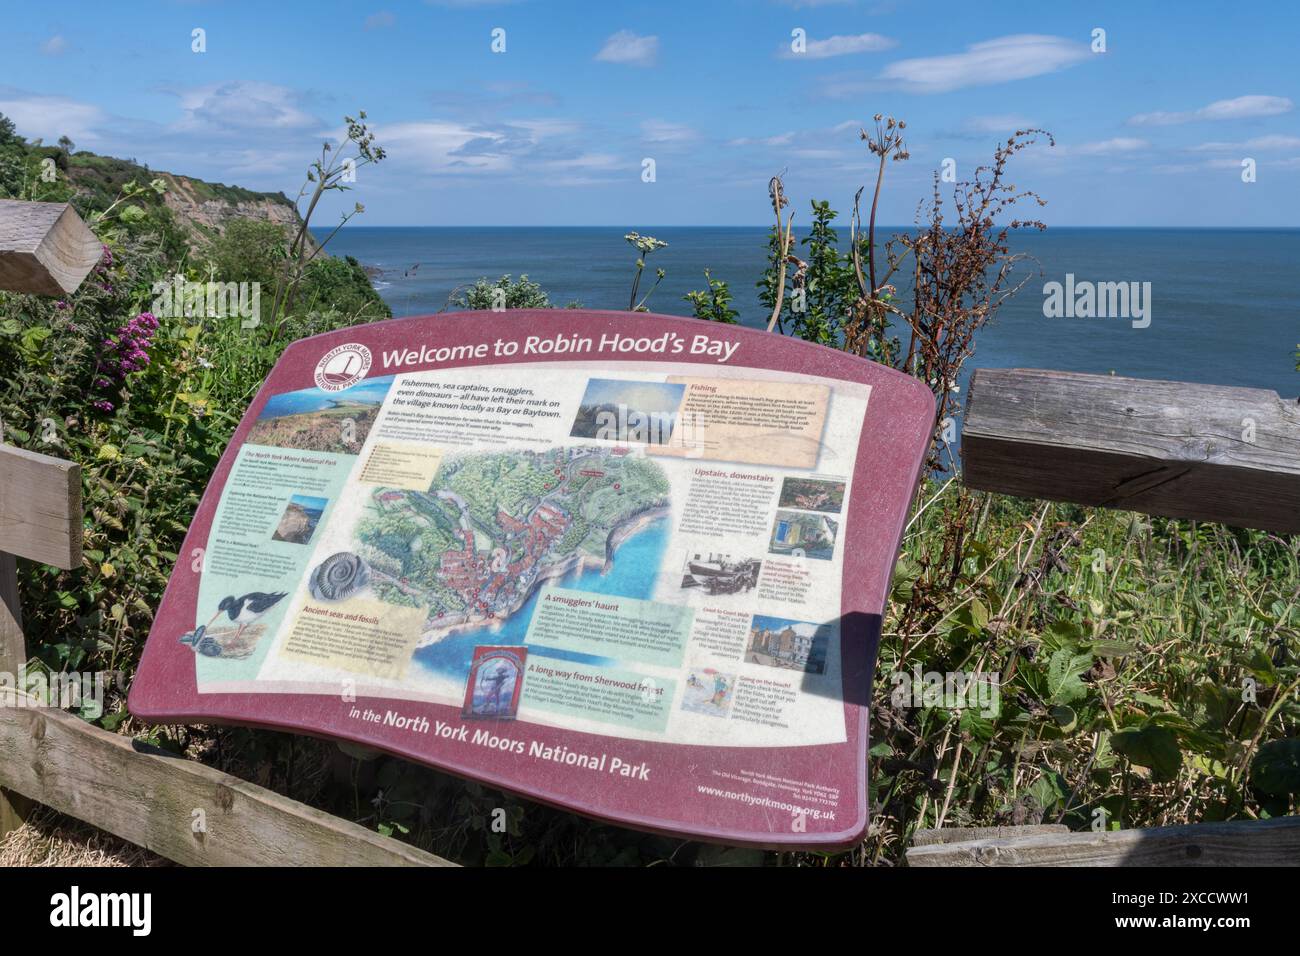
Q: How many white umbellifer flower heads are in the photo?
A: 1